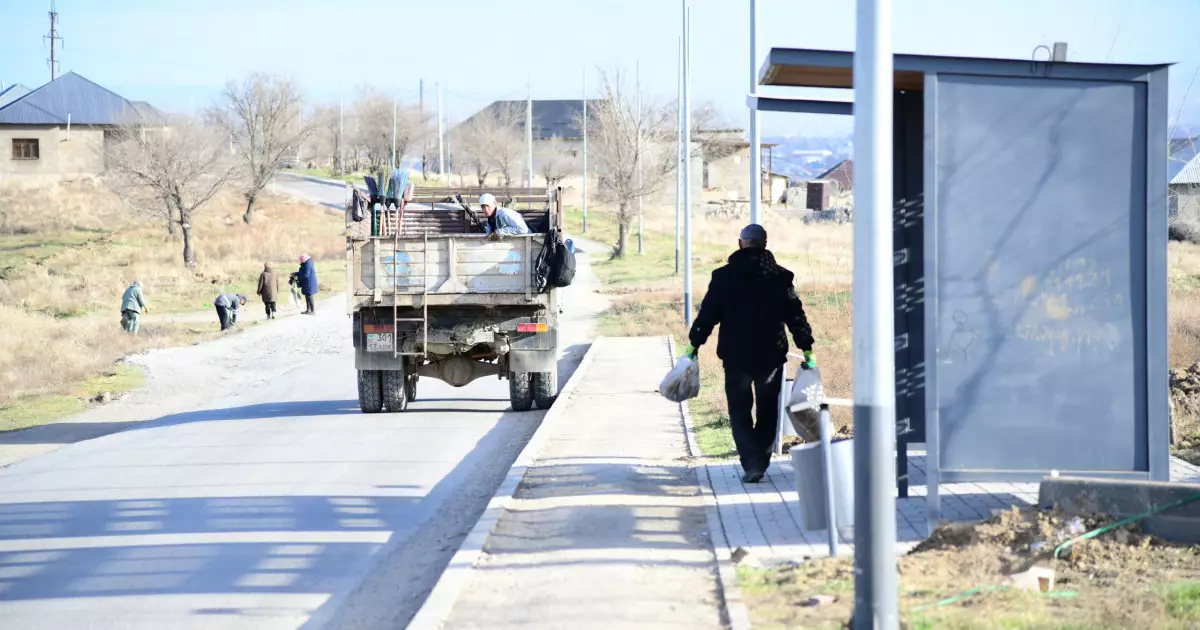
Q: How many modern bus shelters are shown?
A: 1